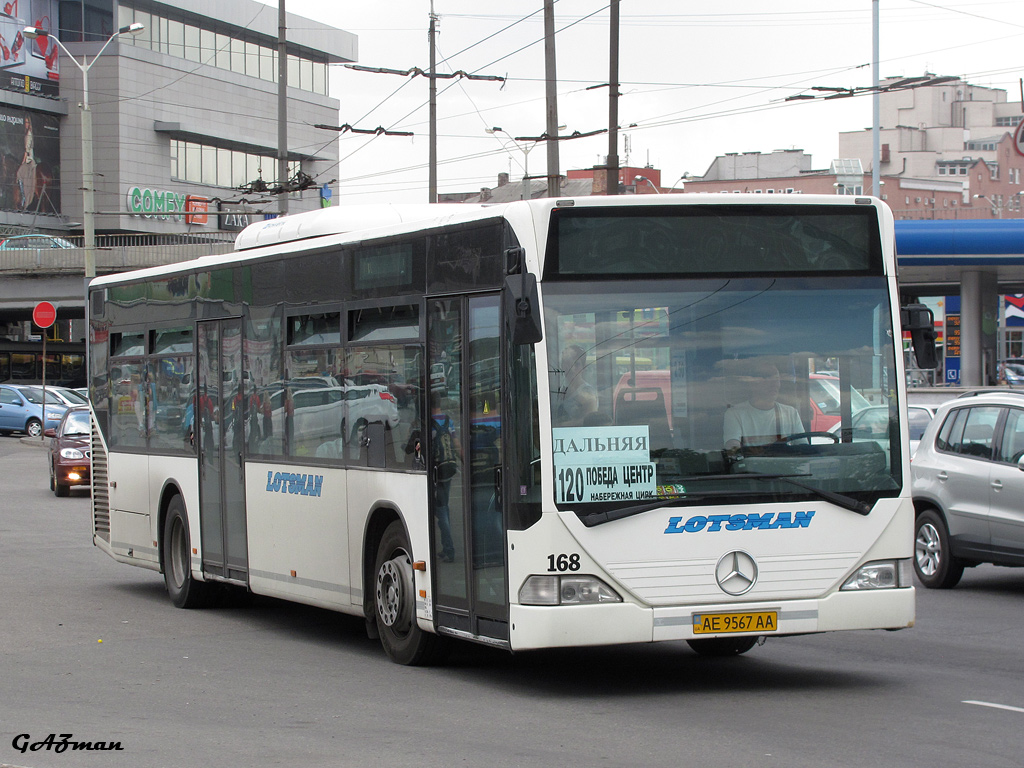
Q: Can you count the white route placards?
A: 2